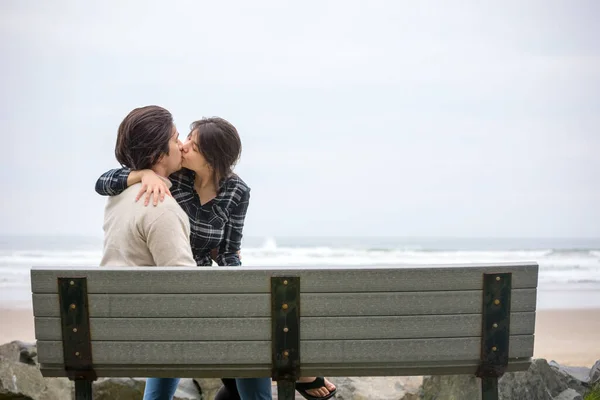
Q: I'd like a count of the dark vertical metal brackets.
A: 3